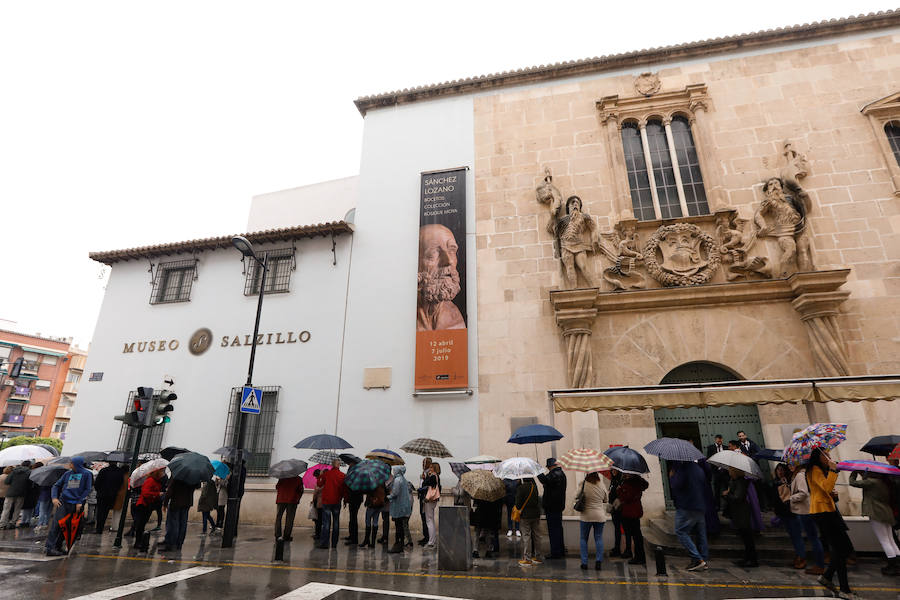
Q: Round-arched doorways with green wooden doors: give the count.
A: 1